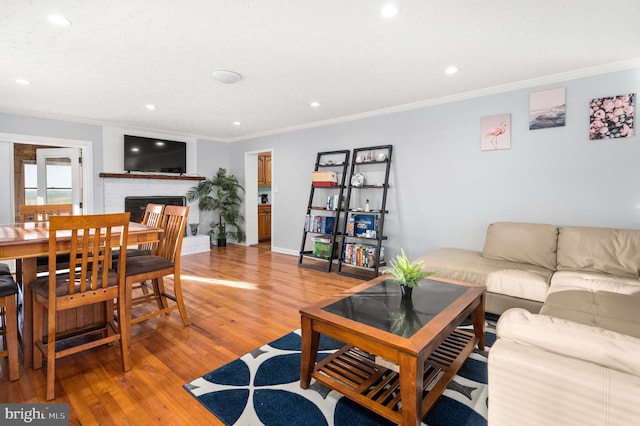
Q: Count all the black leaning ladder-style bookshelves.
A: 2